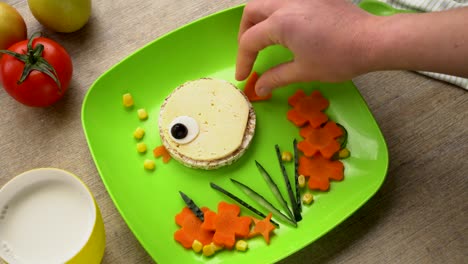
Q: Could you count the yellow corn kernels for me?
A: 13